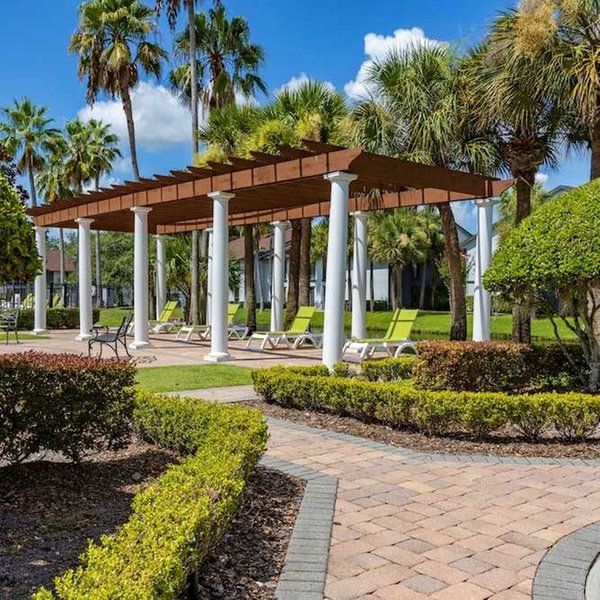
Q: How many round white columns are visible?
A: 10